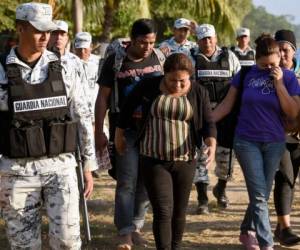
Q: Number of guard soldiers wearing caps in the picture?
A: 6